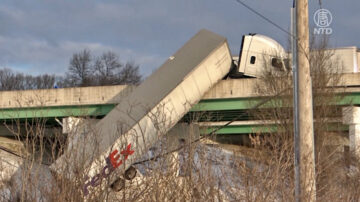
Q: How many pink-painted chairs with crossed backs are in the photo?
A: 0